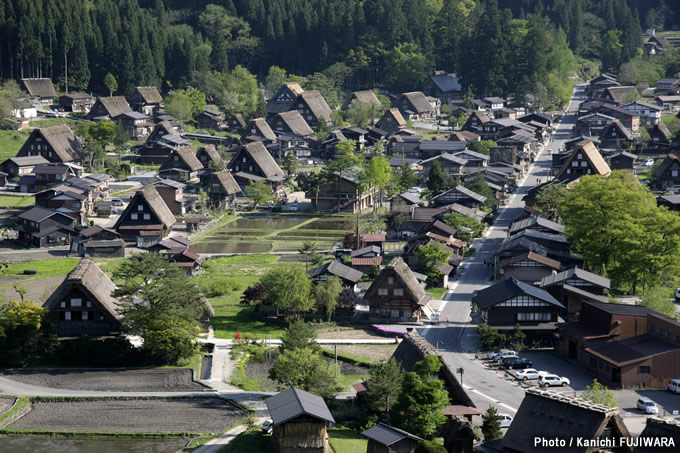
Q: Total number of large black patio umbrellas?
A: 0